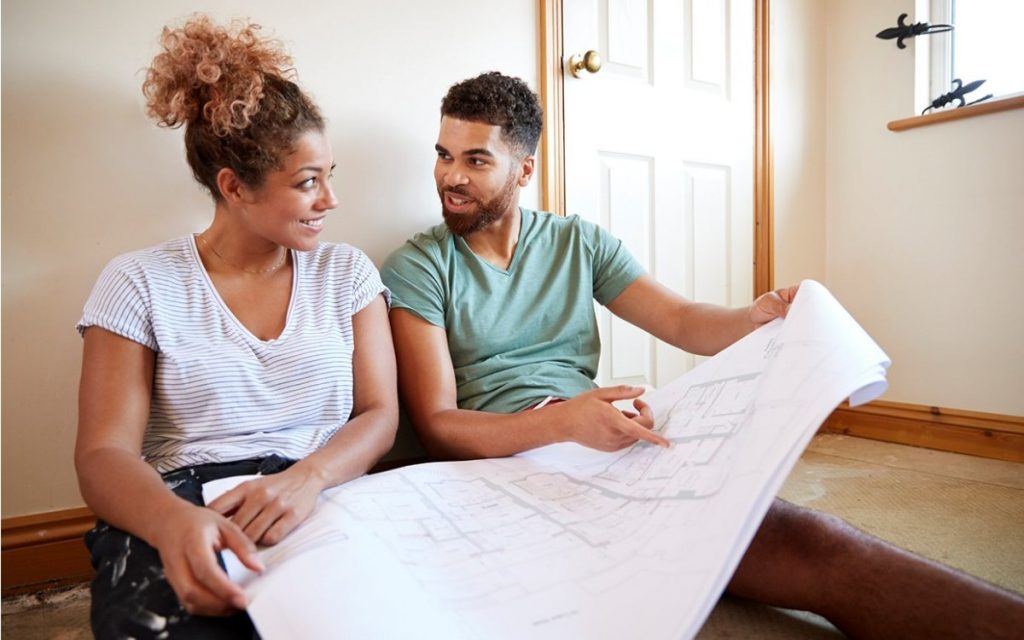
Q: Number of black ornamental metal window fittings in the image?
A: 2